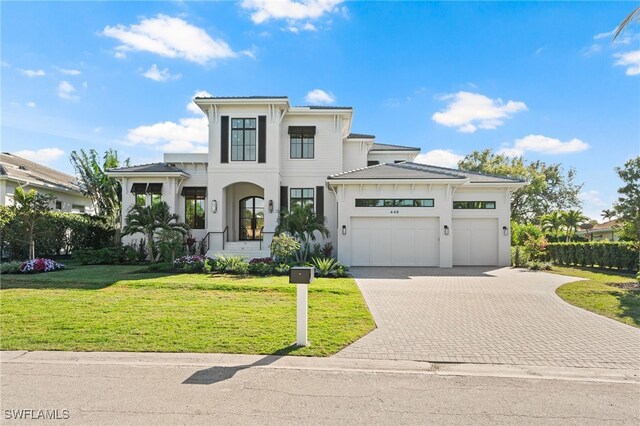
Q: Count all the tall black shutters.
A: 4